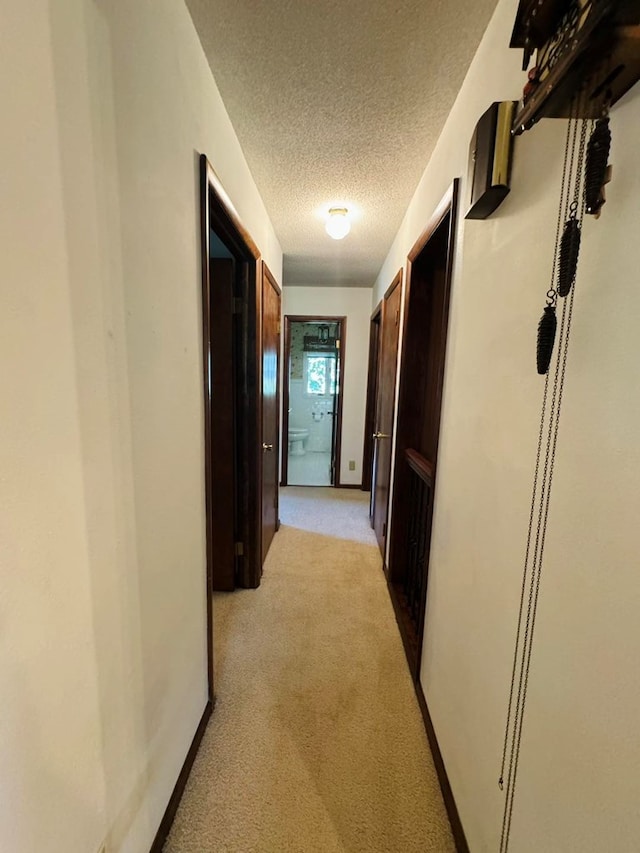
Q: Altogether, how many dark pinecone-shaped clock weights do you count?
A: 3